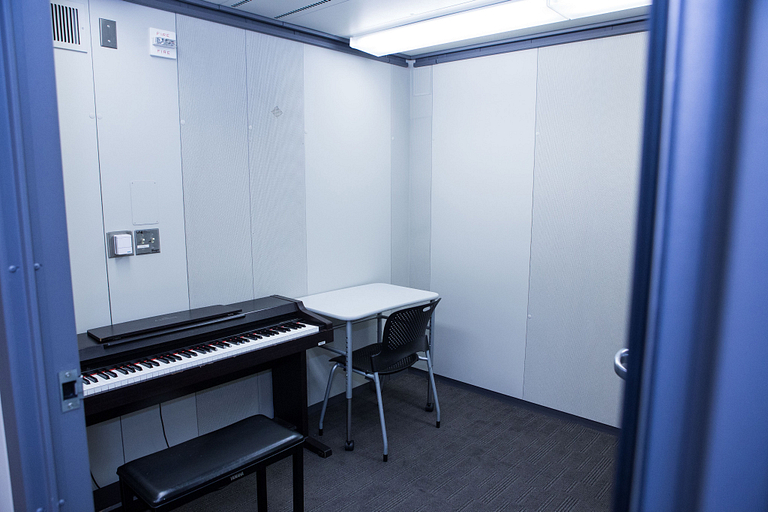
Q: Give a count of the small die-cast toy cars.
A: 0